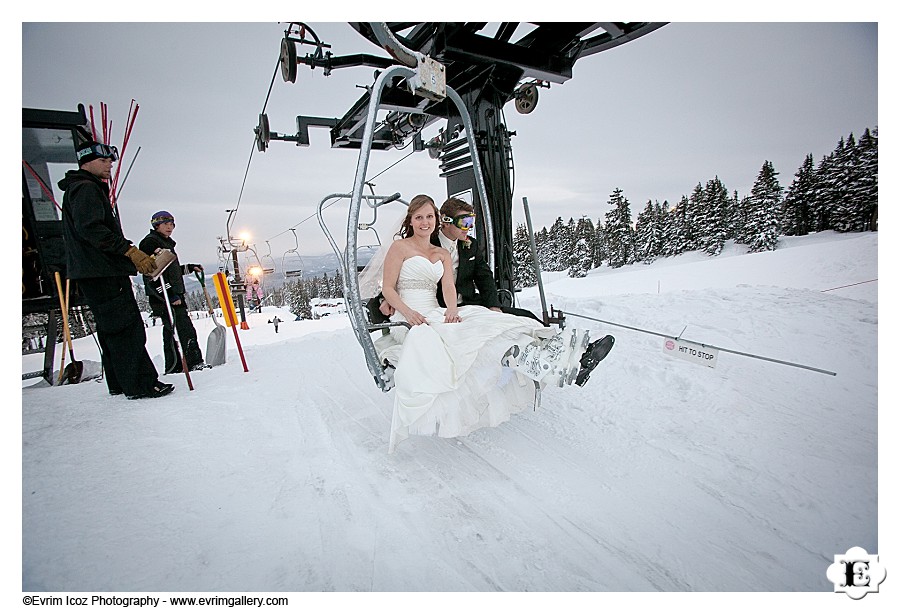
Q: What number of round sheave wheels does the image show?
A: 4